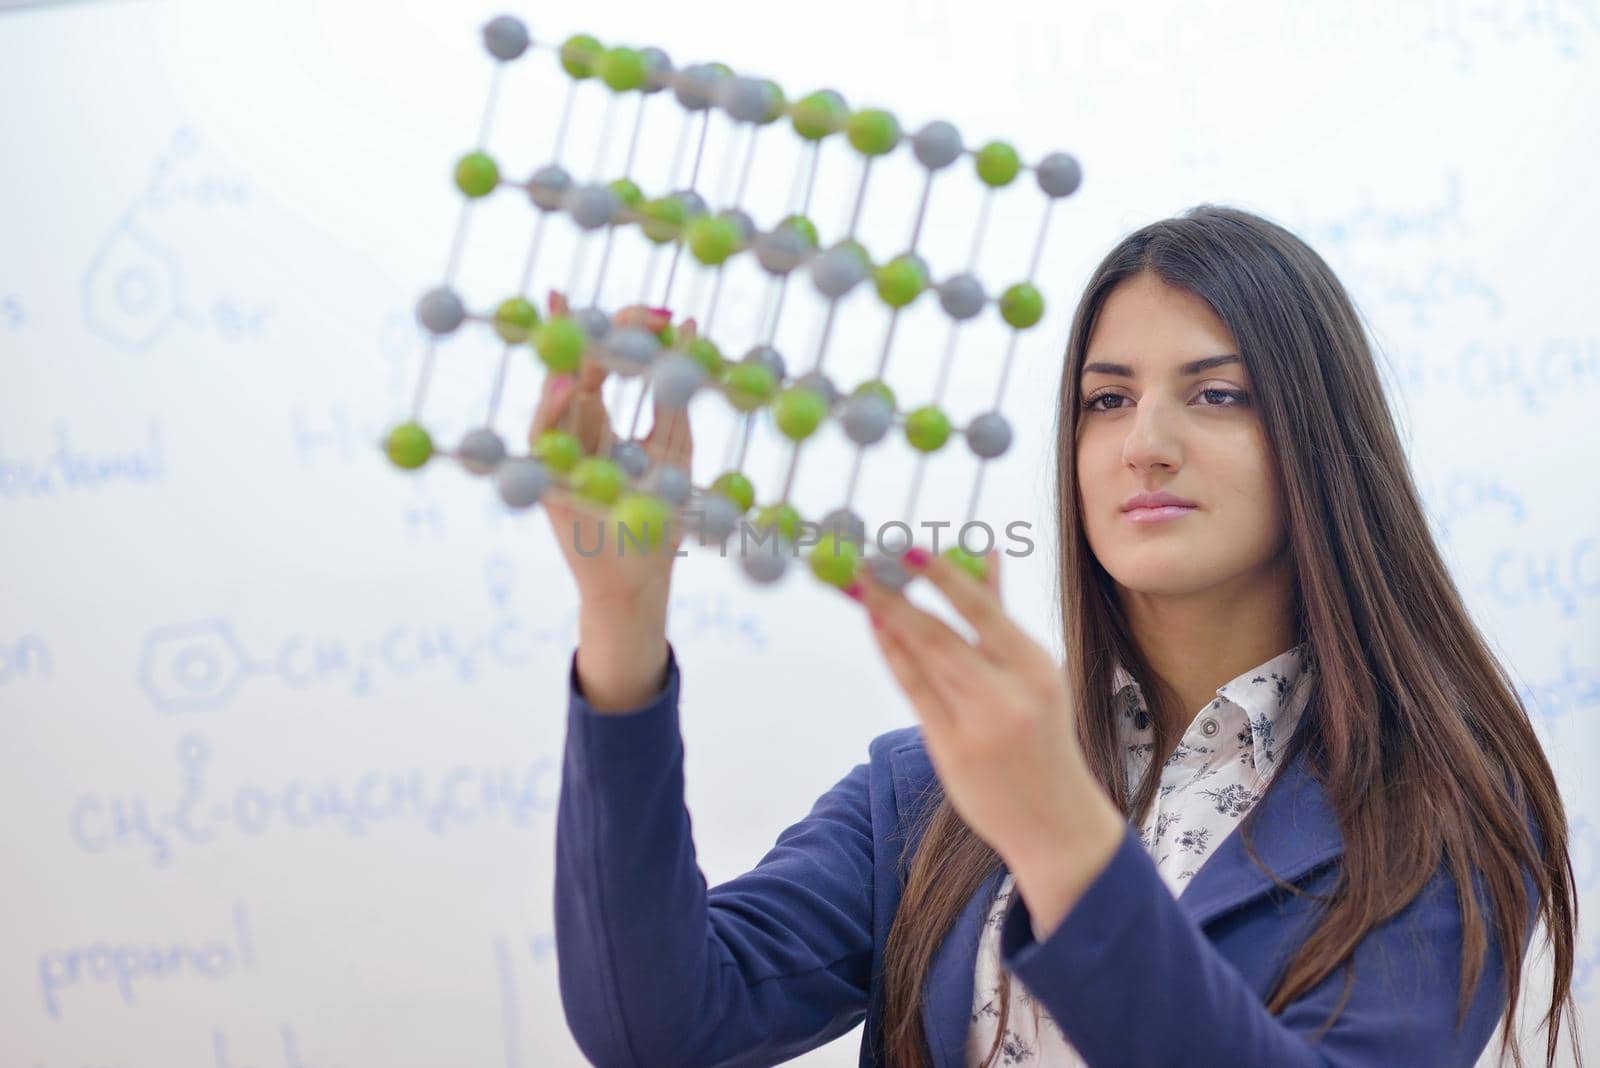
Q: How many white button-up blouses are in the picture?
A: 1